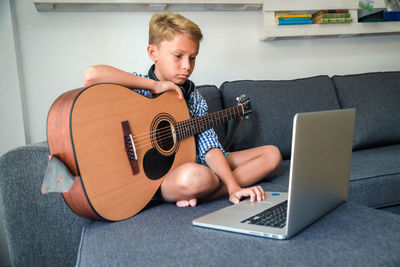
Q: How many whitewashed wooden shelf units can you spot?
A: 2